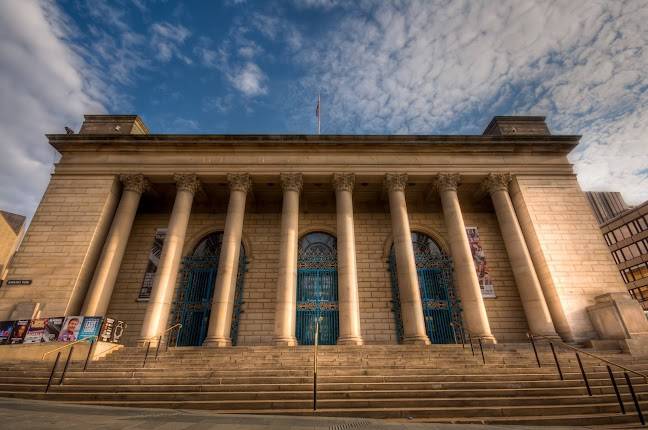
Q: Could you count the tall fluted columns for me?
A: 8